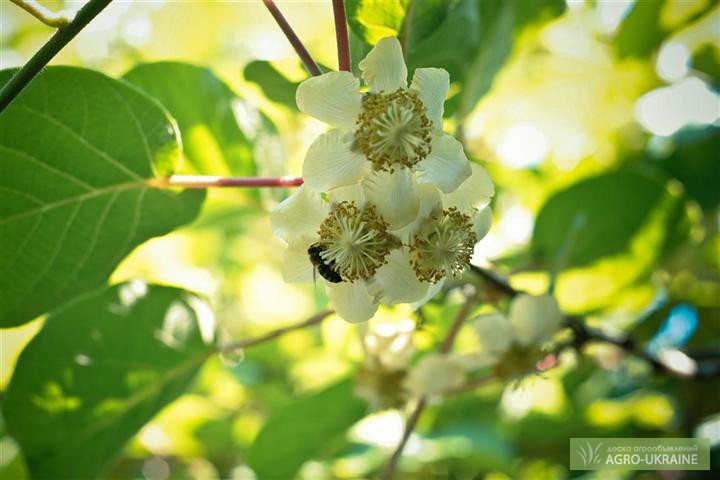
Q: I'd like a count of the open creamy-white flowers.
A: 3